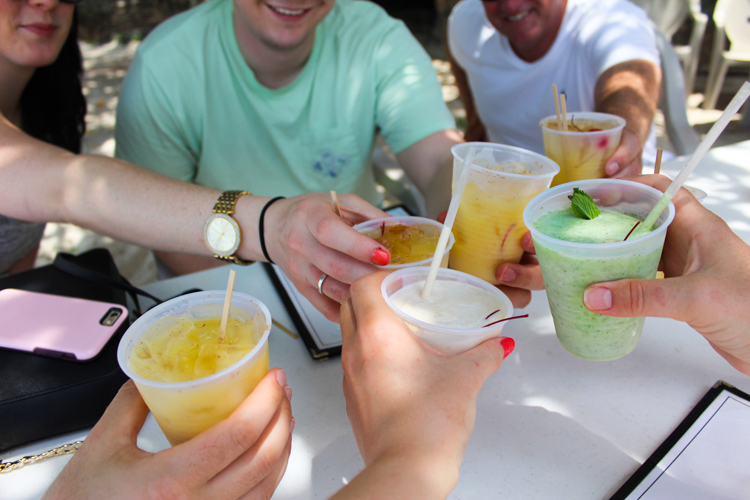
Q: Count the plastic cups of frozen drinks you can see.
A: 6